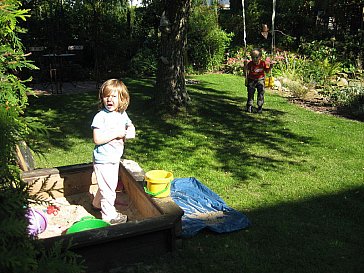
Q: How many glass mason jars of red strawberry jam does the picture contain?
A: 0